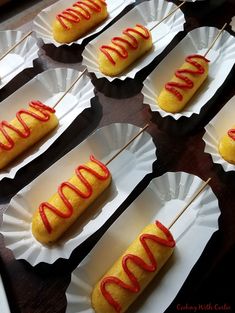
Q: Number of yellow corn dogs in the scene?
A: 7